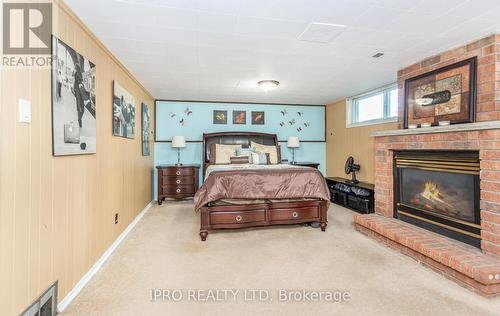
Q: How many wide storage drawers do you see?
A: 2